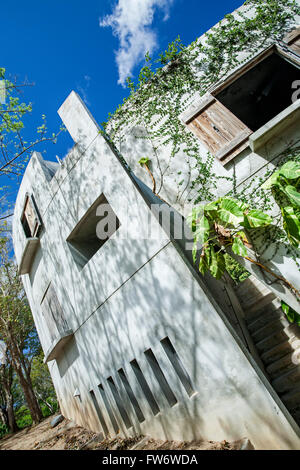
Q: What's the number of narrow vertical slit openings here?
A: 7